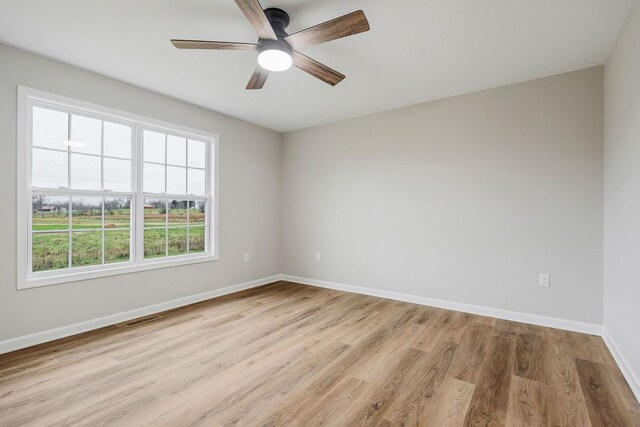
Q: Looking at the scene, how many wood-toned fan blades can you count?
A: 5